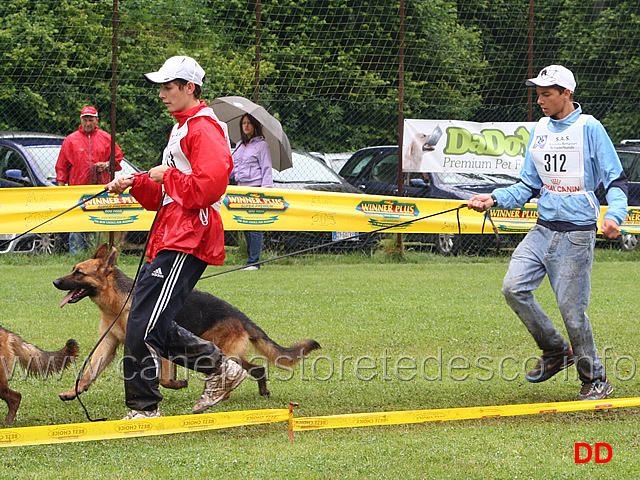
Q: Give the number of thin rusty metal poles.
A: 4